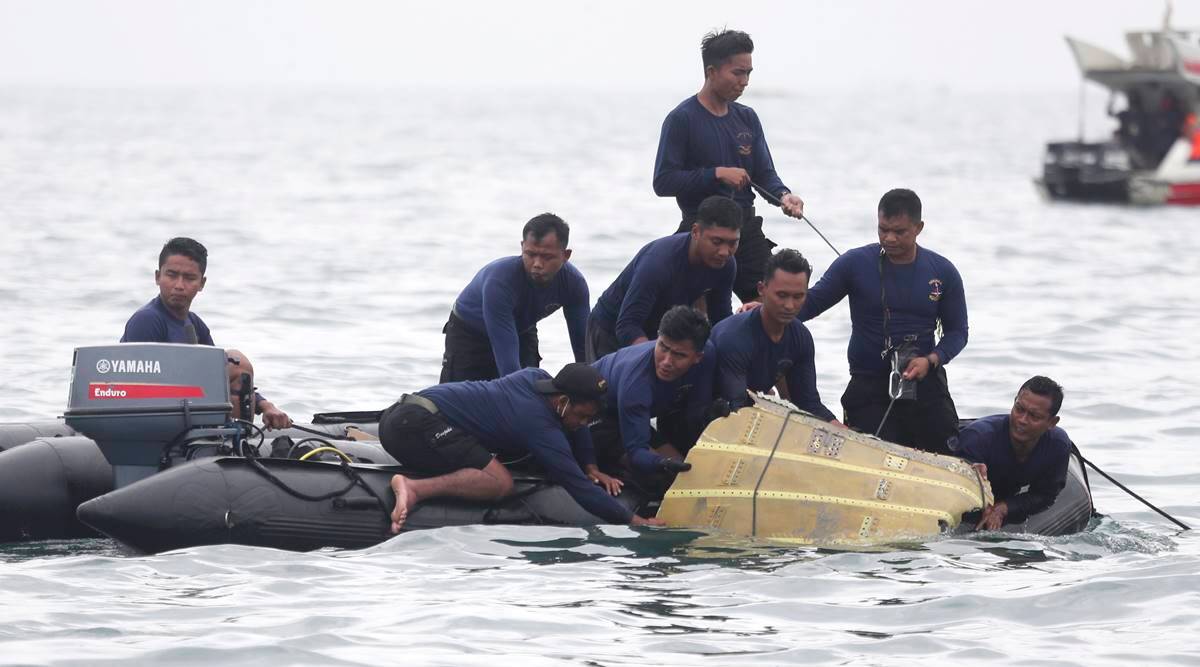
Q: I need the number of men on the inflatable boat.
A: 9